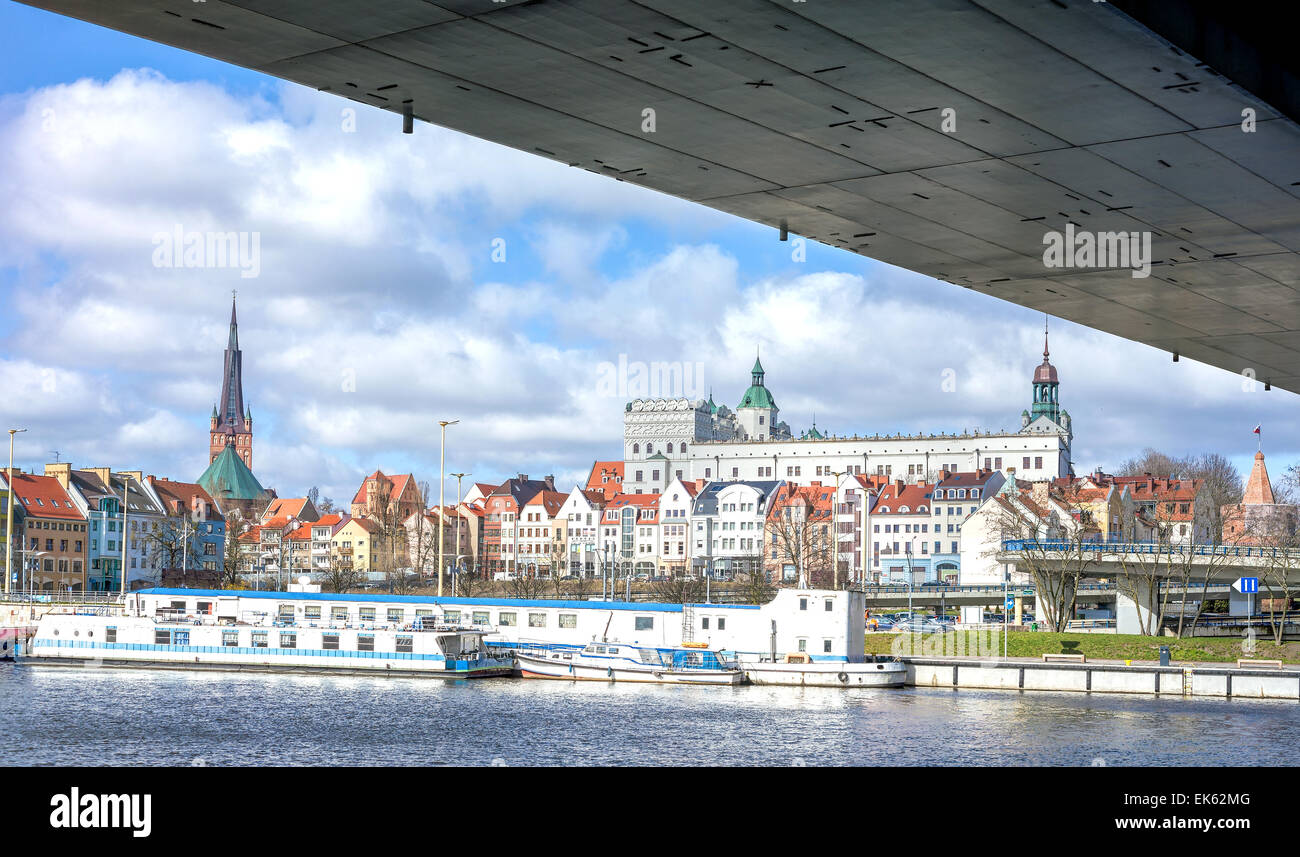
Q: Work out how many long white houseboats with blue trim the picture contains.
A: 2